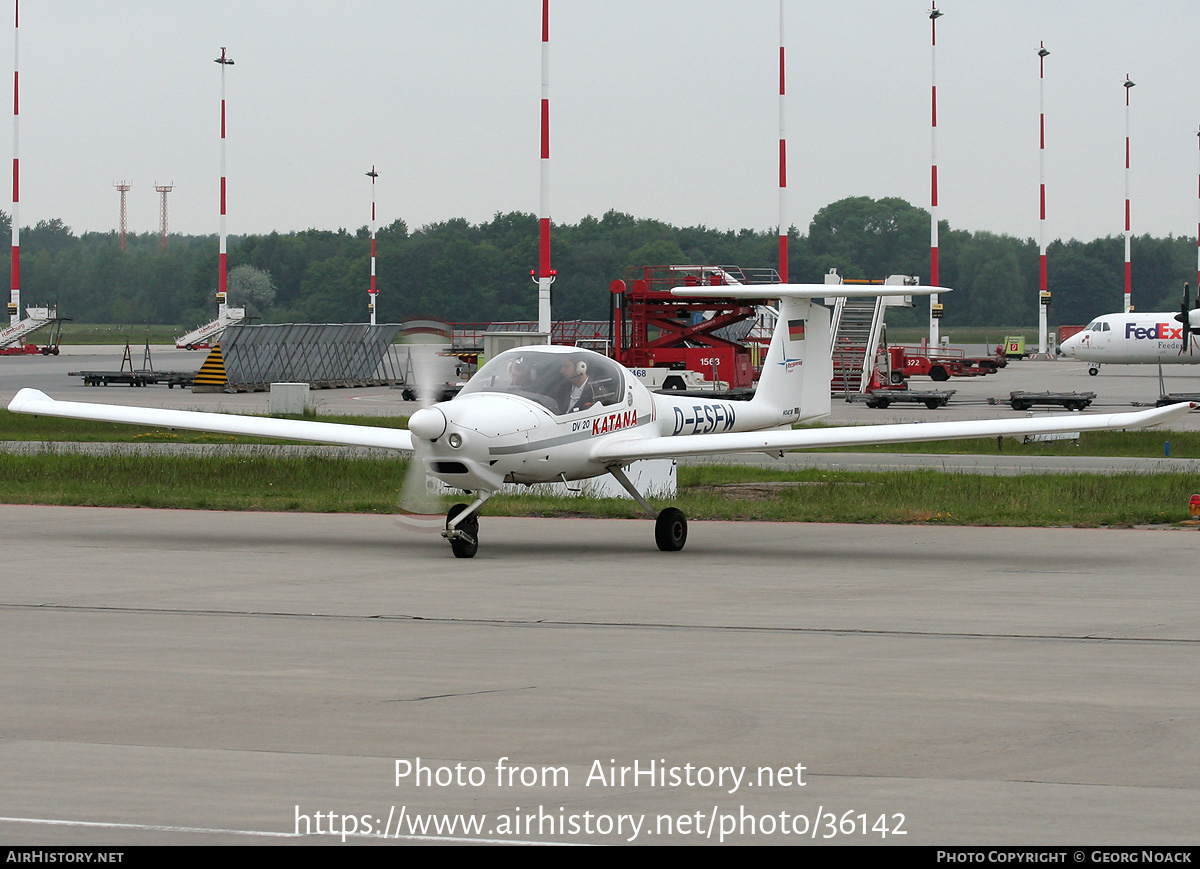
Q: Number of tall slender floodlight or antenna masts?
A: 11